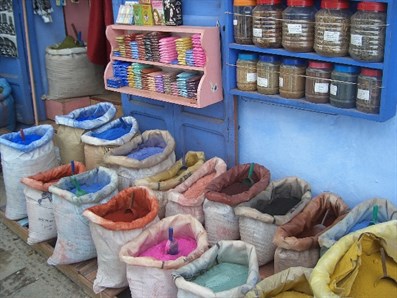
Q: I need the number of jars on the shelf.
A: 11